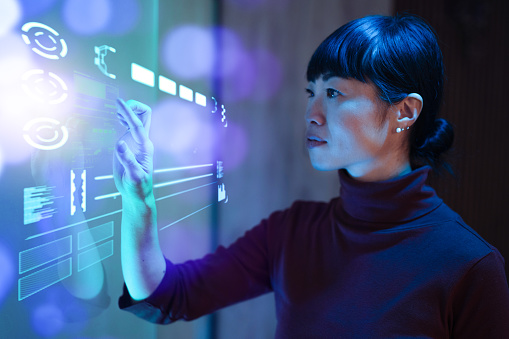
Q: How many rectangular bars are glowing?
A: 4